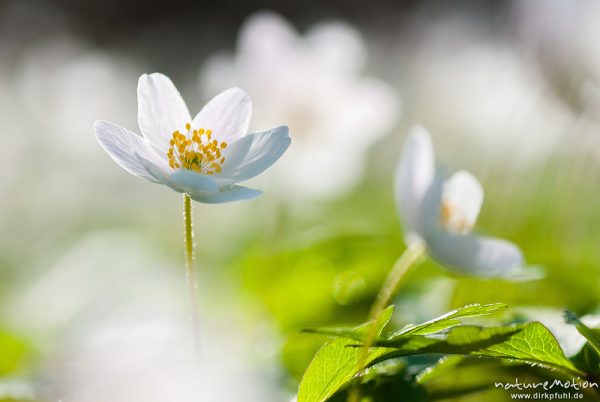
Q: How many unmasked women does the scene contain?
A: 0